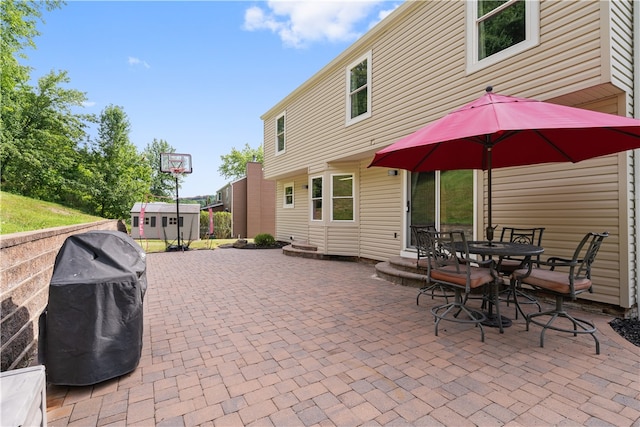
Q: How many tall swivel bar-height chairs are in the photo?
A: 4